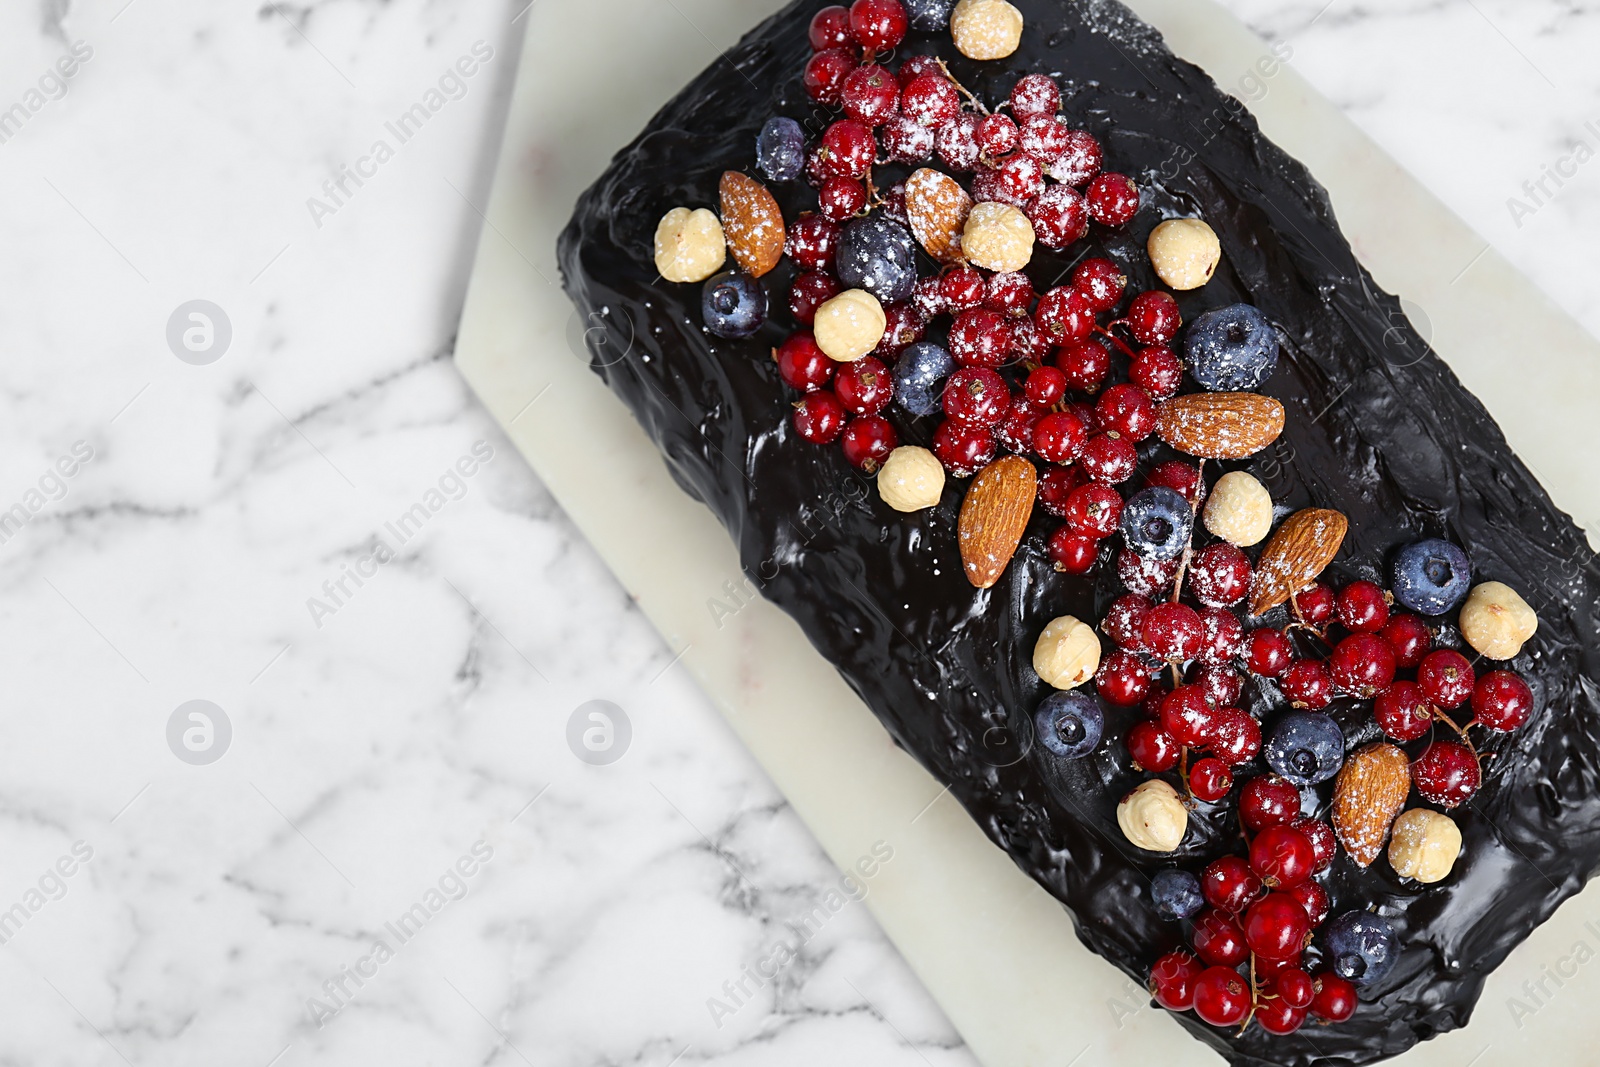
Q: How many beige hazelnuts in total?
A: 11